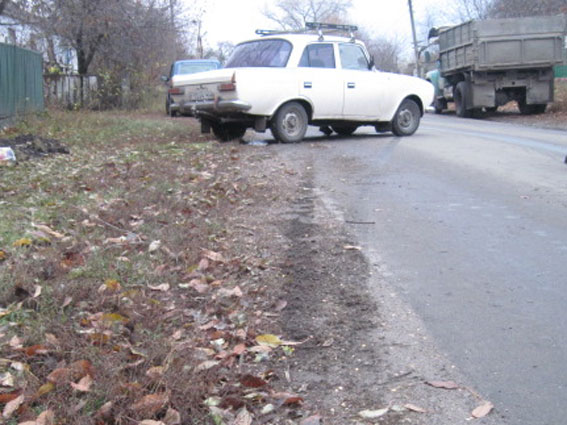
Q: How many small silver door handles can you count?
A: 2